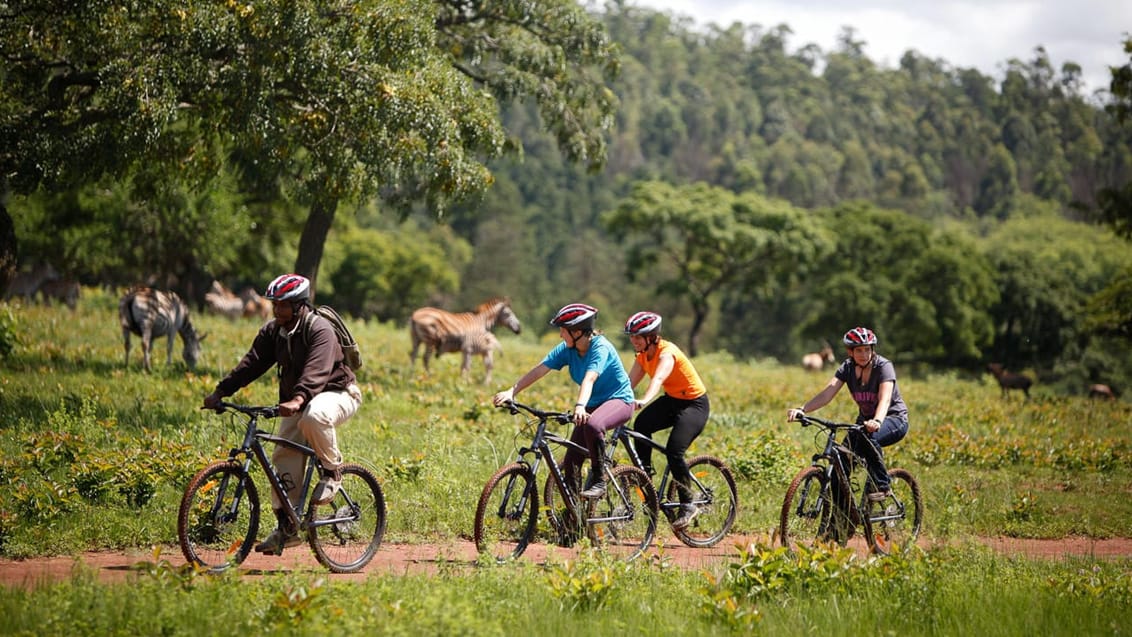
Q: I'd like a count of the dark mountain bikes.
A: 4